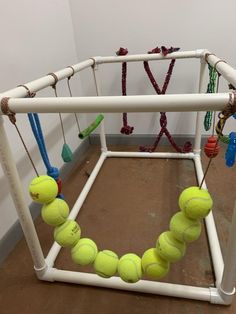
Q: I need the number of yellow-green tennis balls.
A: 10